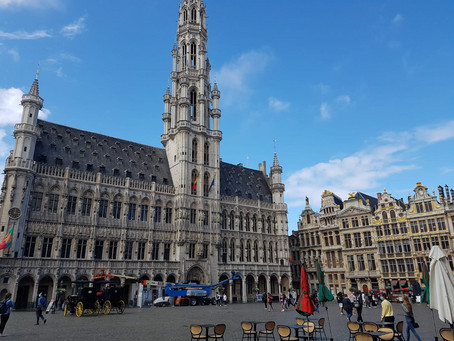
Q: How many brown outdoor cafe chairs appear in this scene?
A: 14